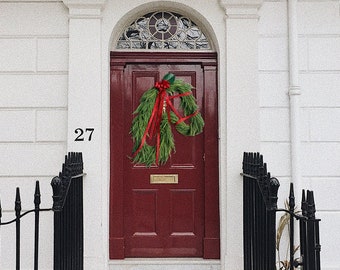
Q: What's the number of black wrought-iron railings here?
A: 2